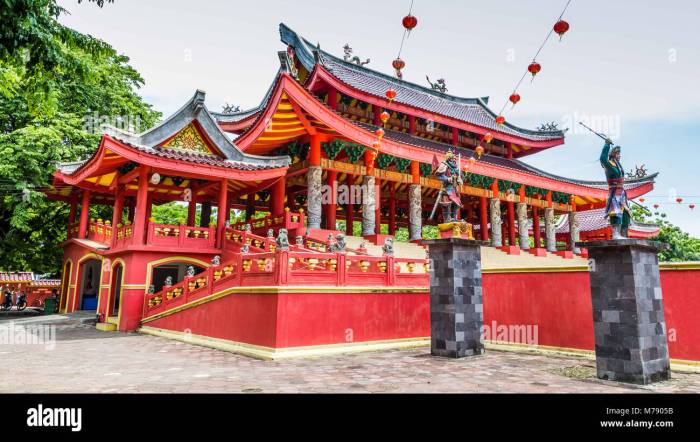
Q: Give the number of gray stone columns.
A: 2